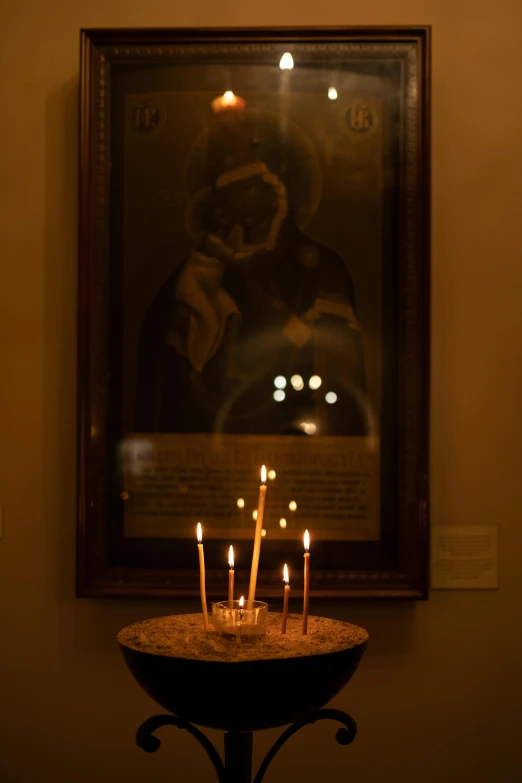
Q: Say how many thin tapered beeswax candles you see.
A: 5